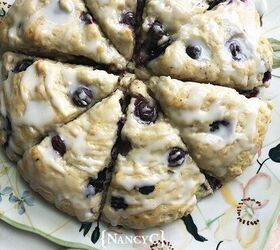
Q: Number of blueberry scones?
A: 8